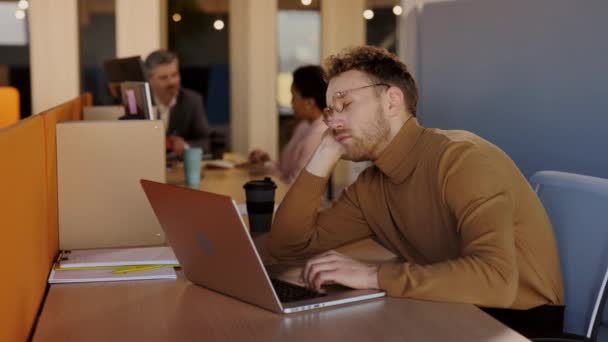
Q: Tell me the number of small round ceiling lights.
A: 7